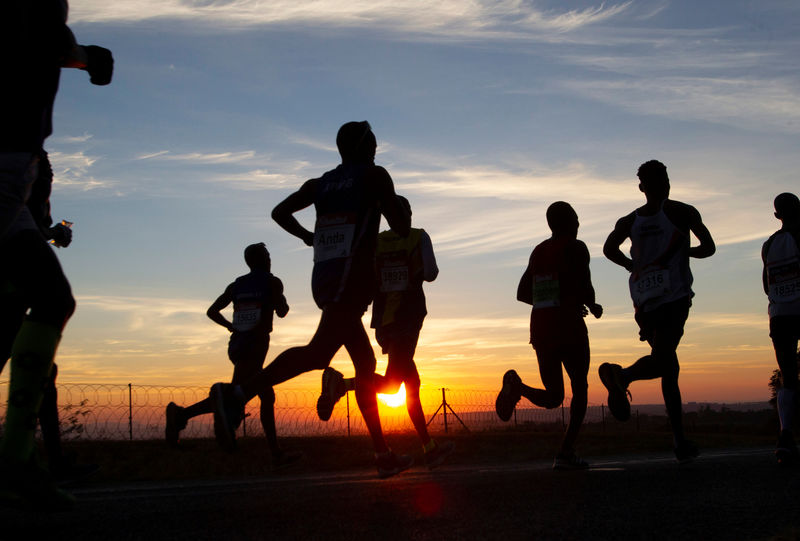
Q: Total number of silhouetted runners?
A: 8